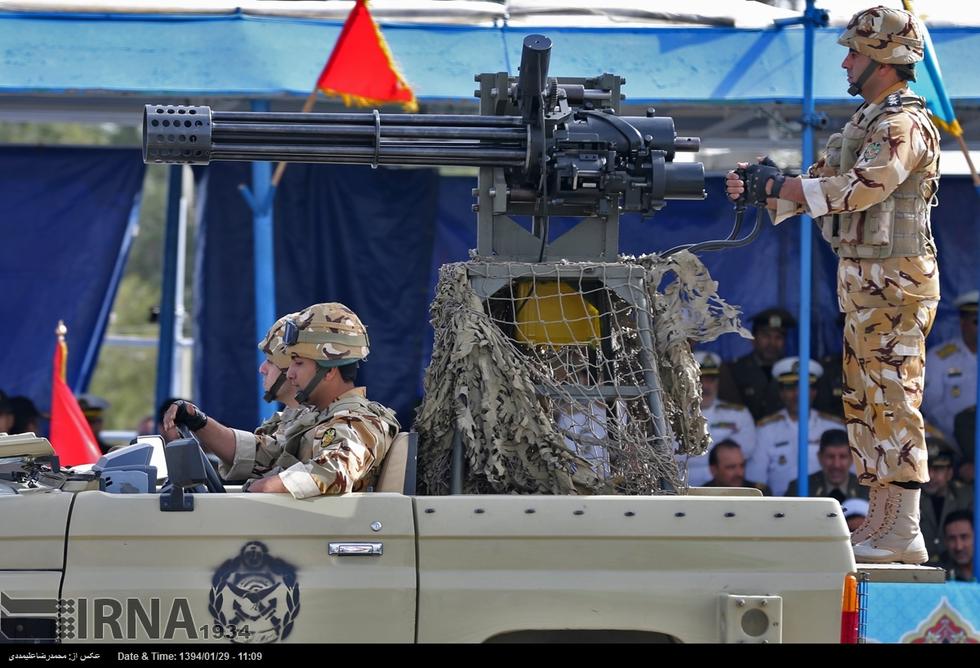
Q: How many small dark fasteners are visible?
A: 9